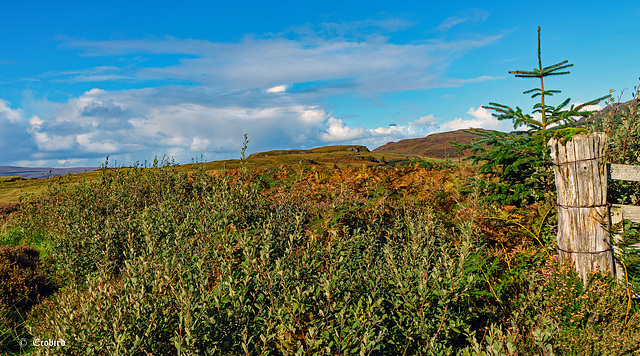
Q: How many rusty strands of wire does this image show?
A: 3